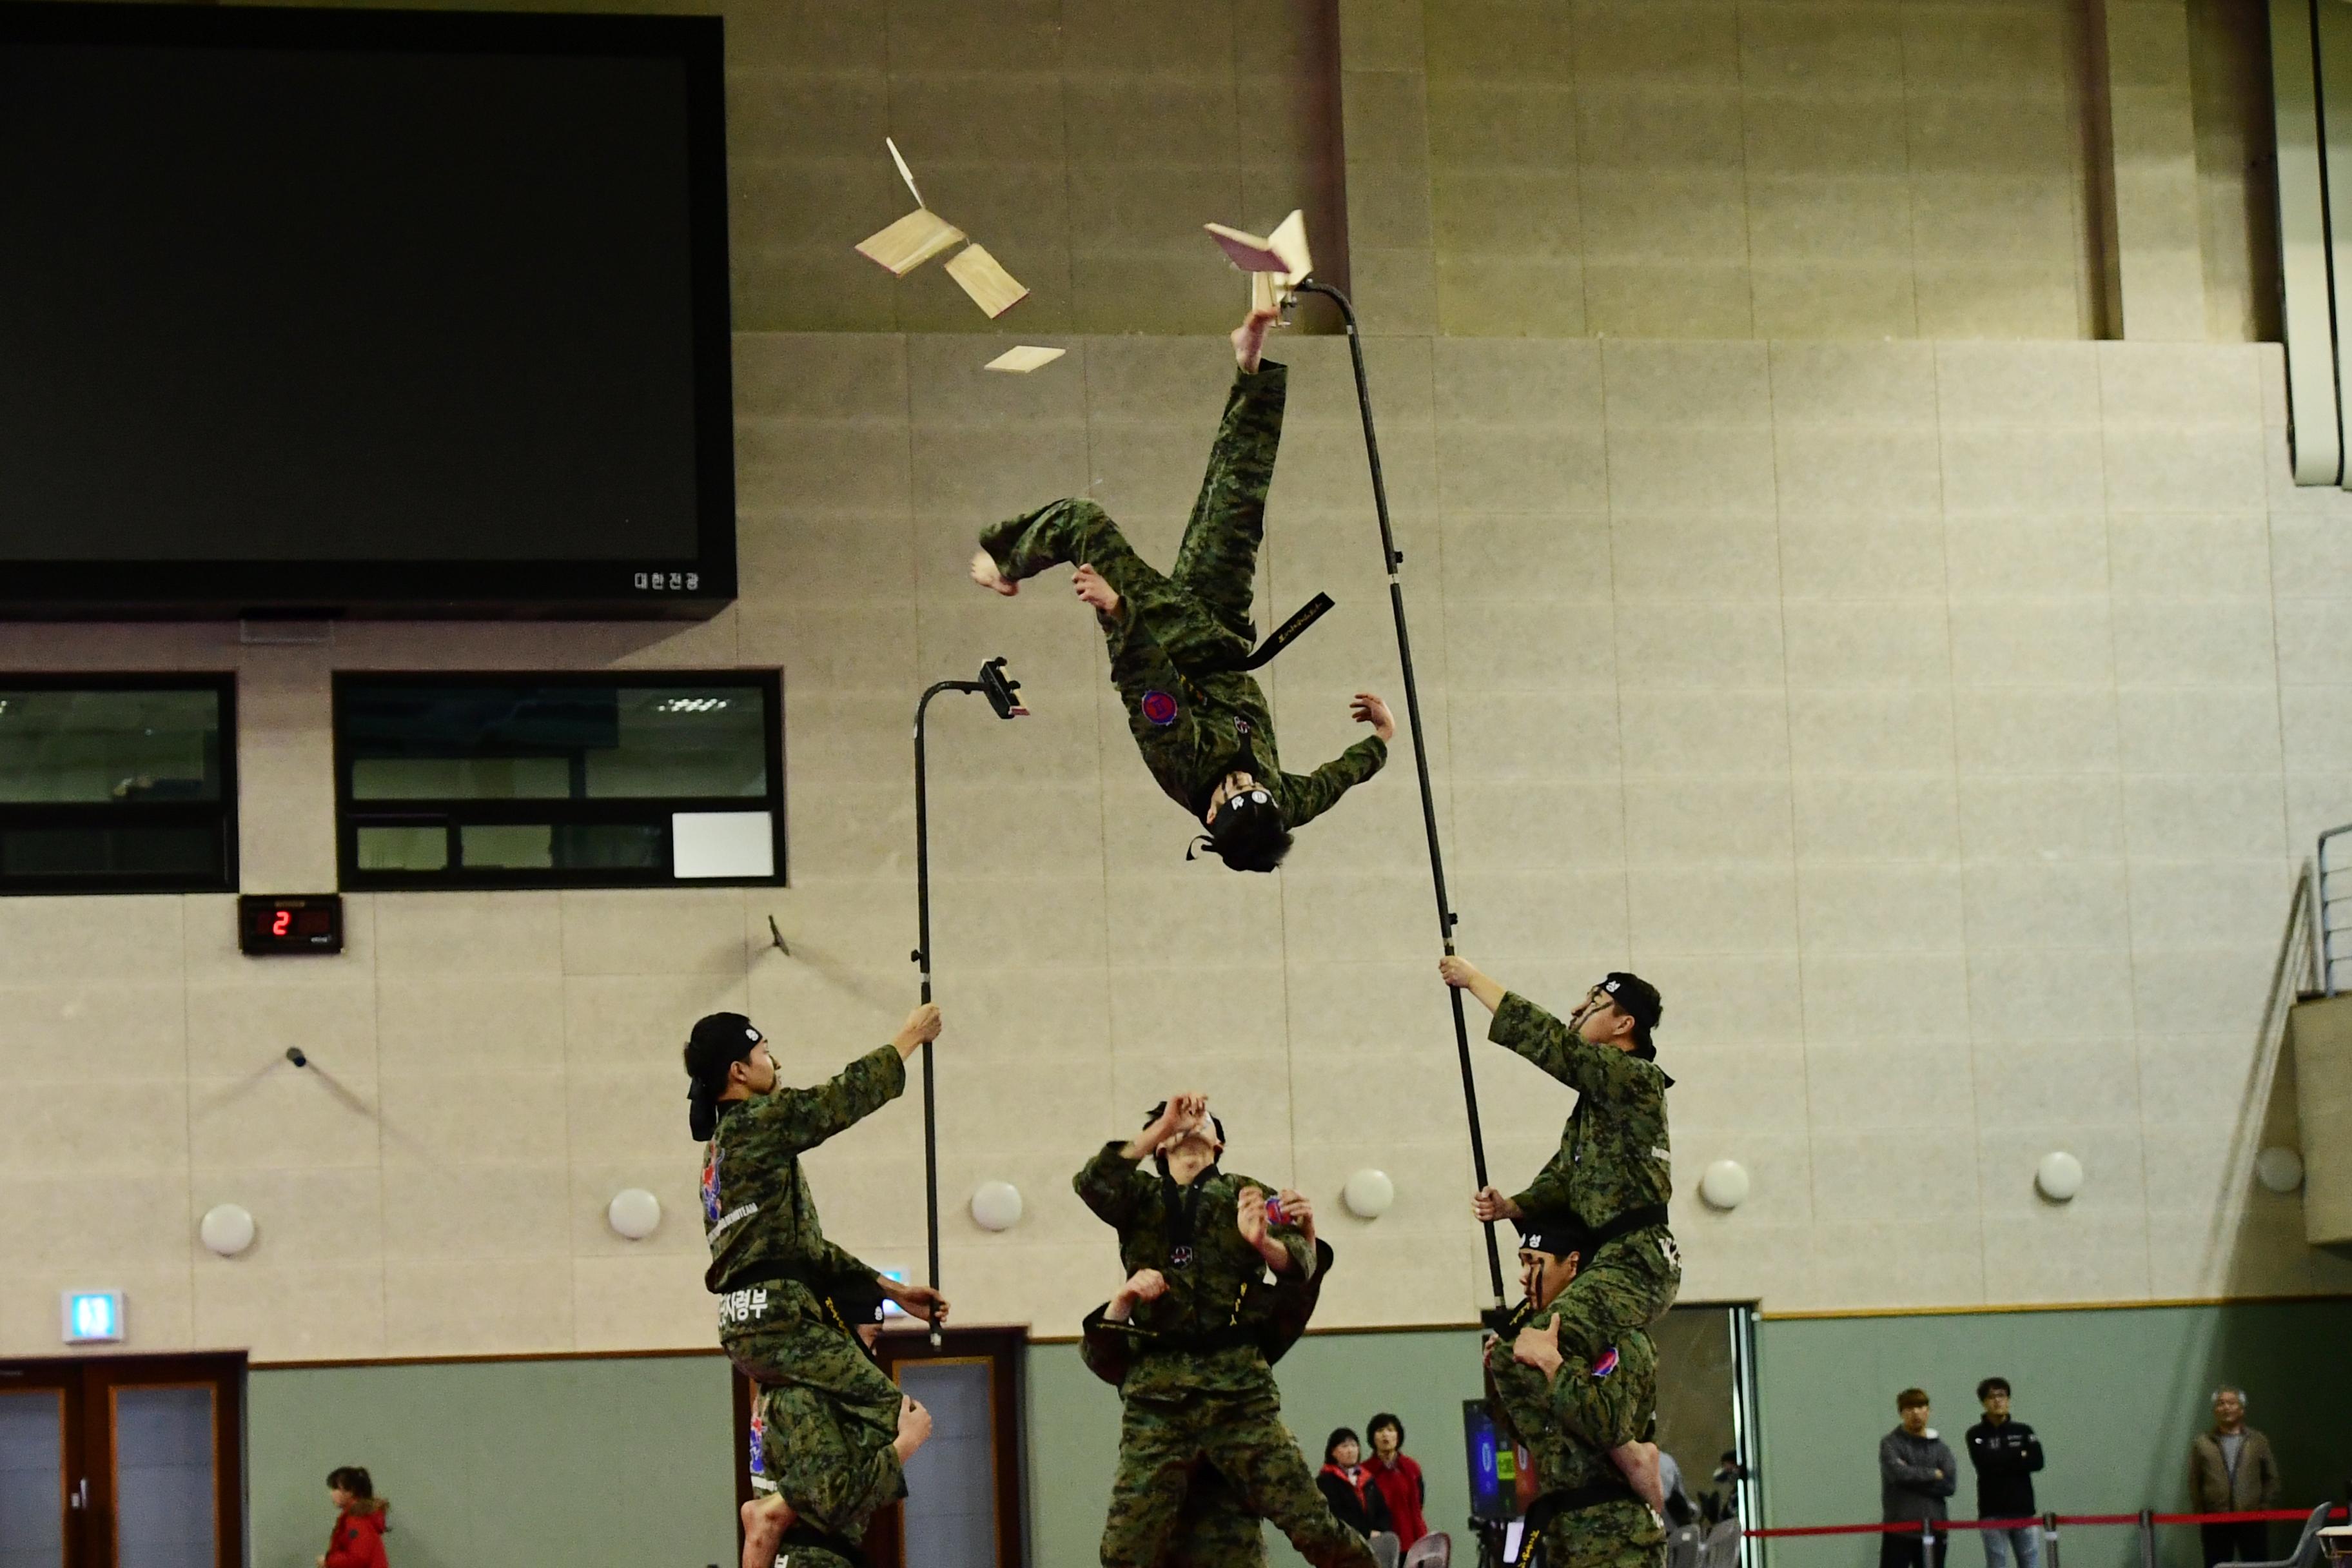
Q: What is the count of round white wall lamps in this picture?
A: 7